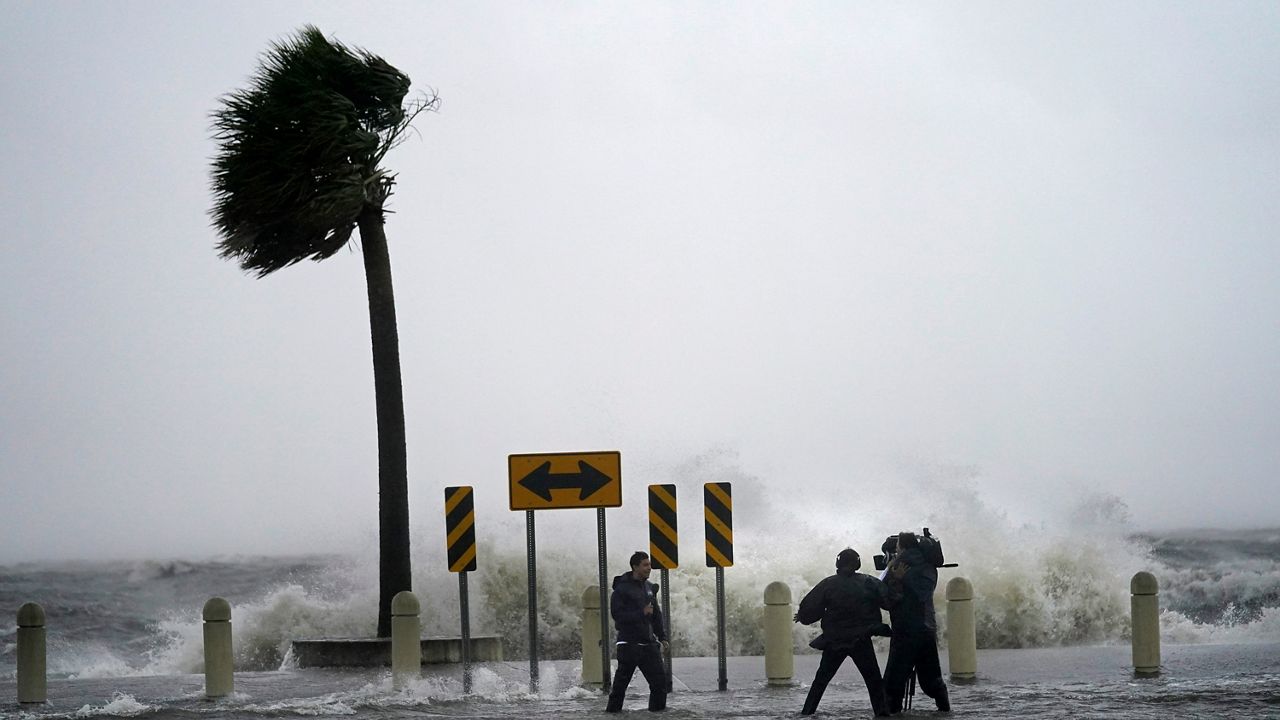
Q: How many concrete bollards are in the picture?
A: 7